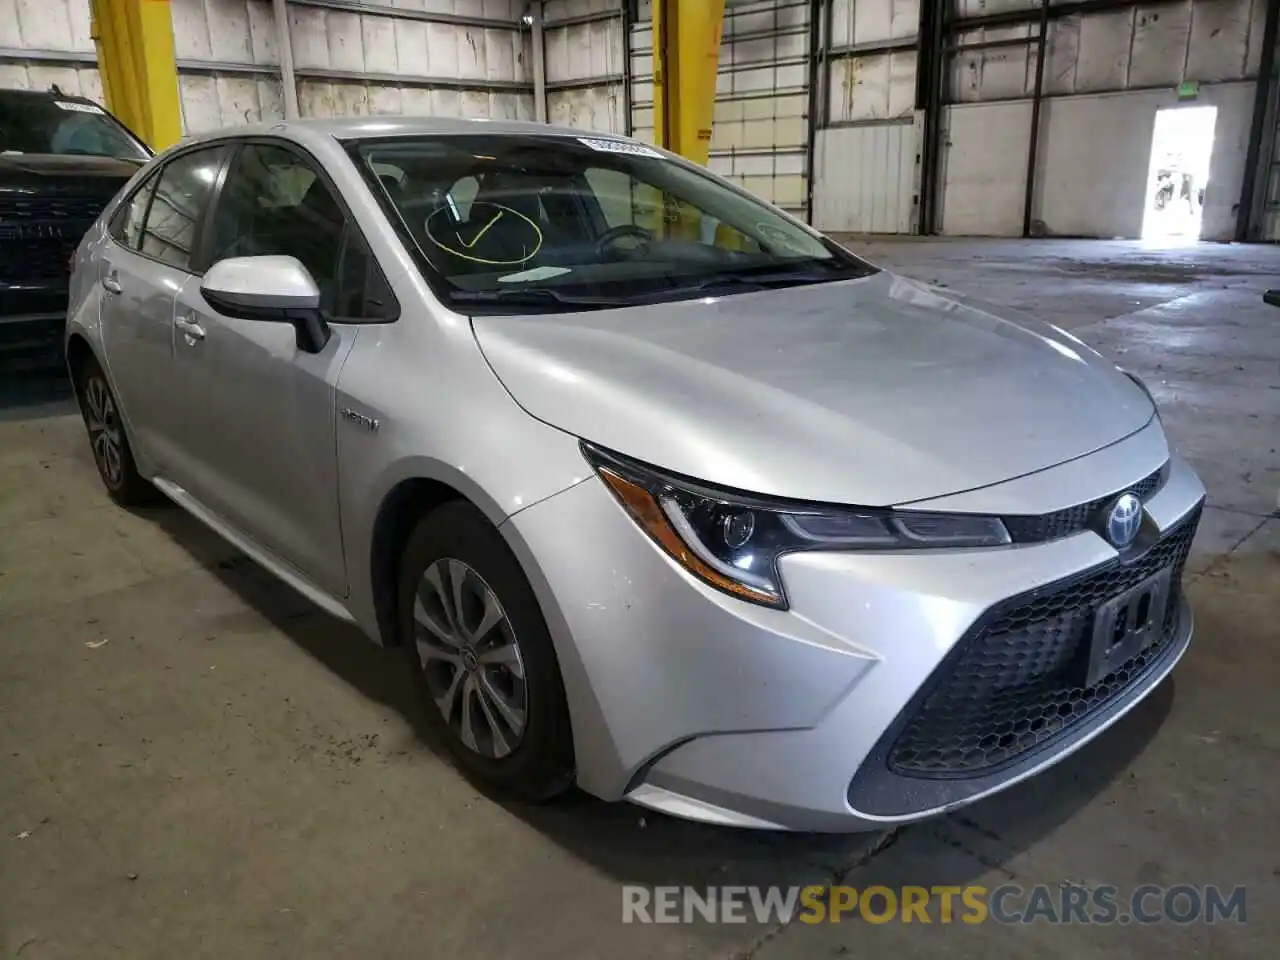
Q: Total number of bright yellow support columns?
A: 2